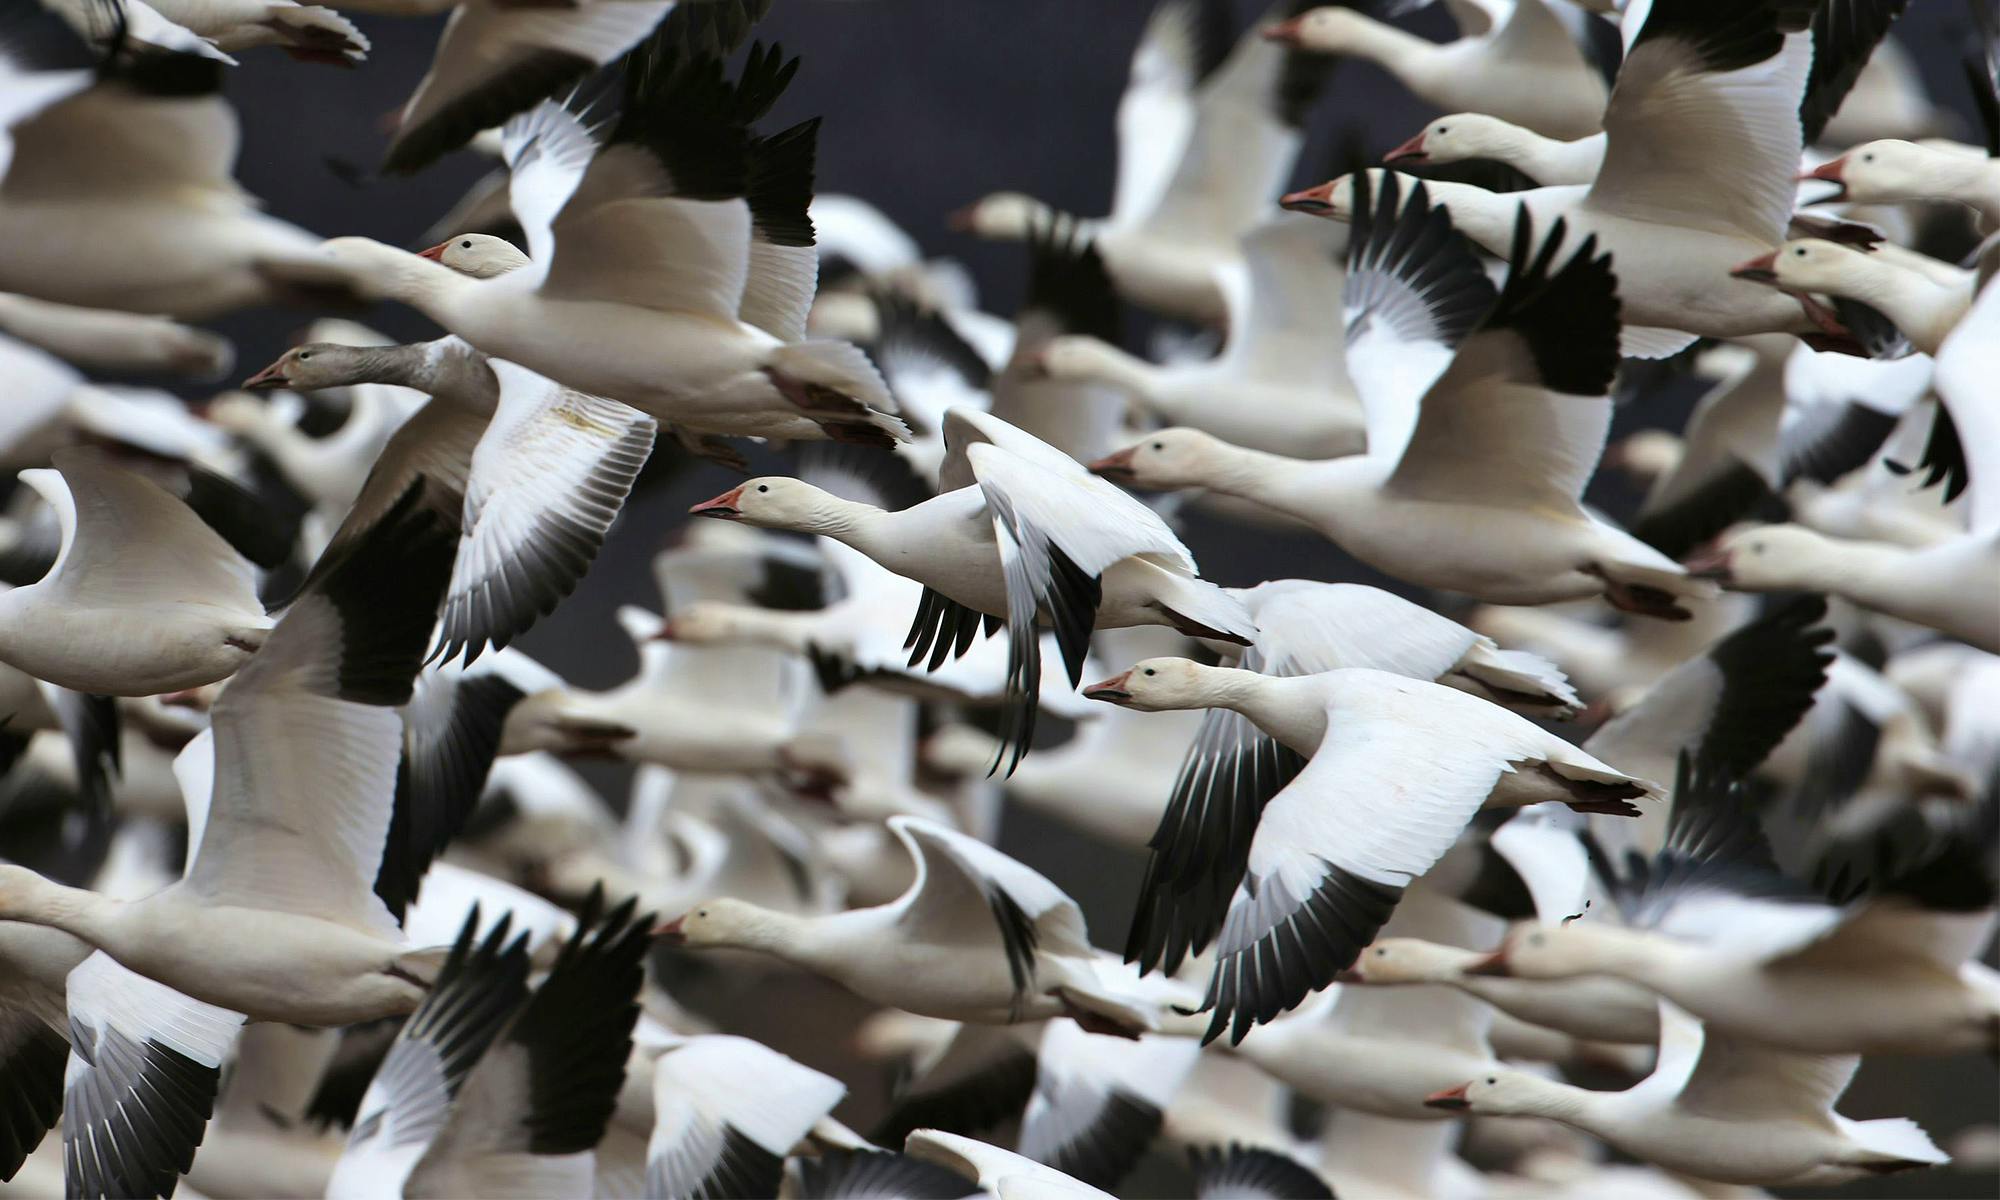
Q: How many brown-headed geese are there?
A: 1